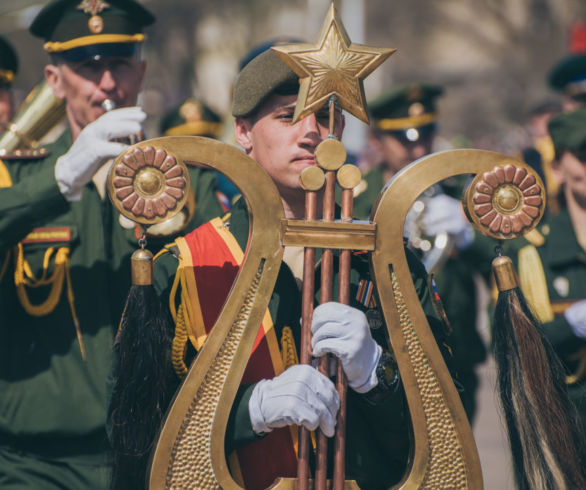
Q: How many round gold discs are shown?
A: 3